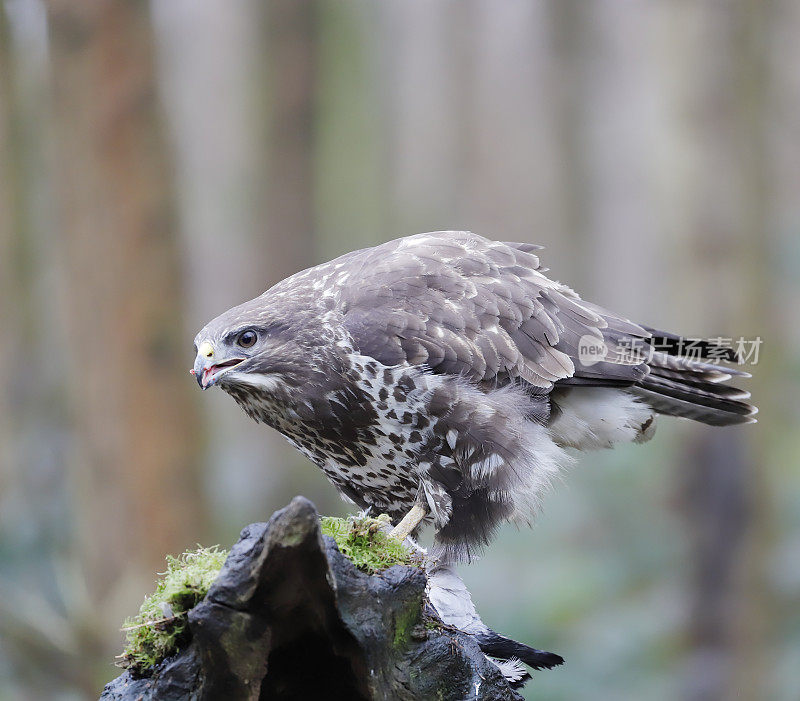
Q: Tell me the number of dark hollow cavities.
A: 1